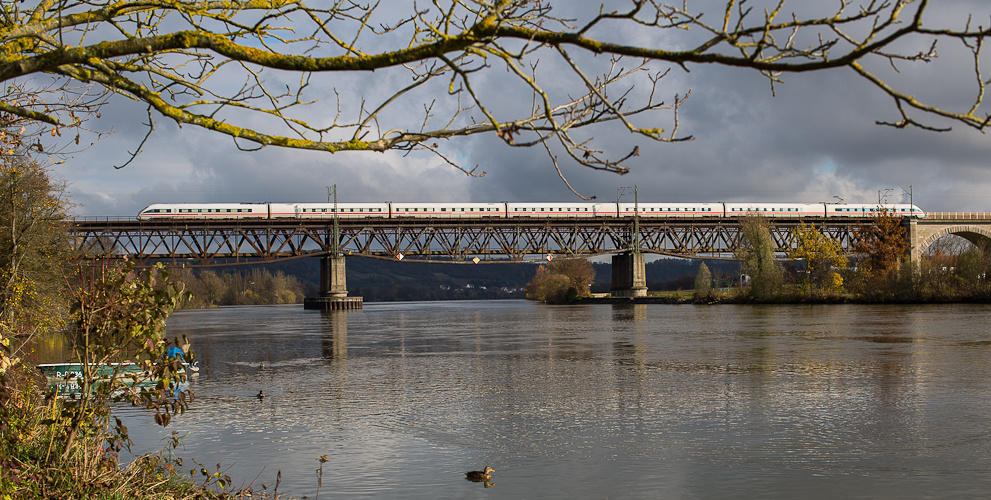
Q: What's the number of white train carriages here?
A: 7